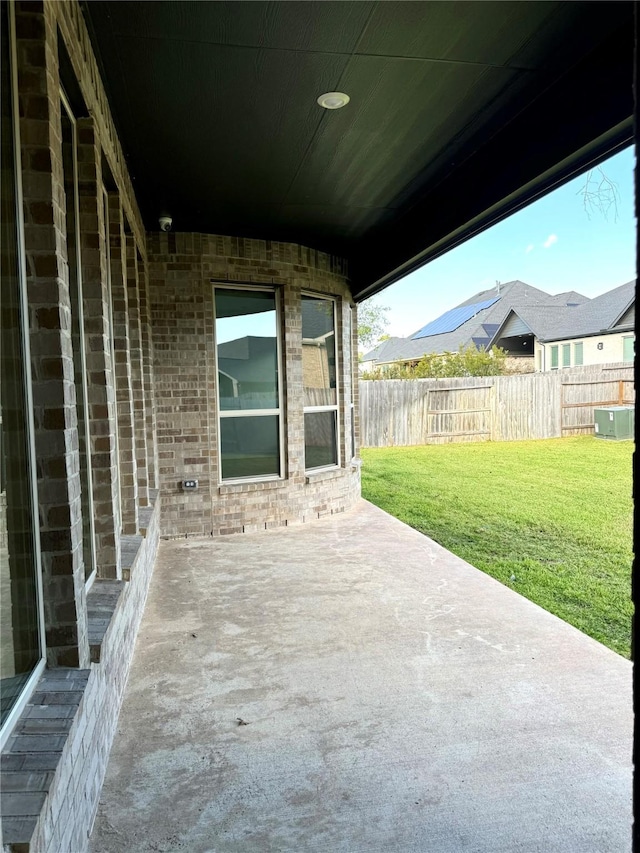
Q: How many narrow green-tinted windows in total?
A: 3